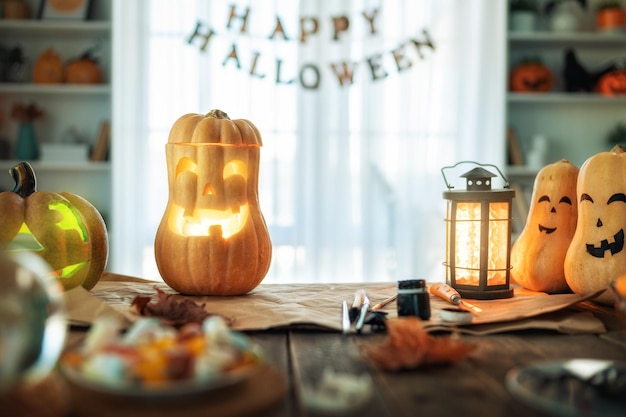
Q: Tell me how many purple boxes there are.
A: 0